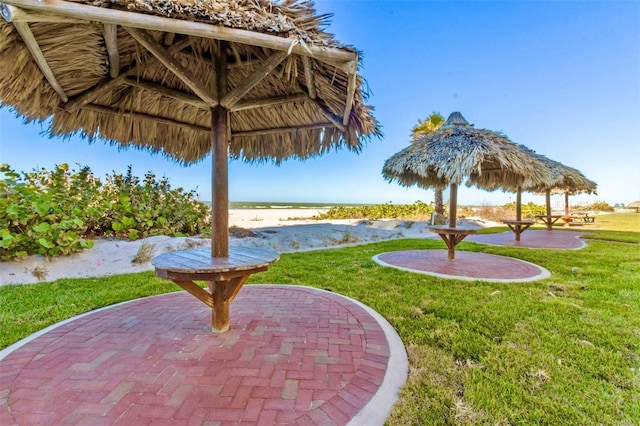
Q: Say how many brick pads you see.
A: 3